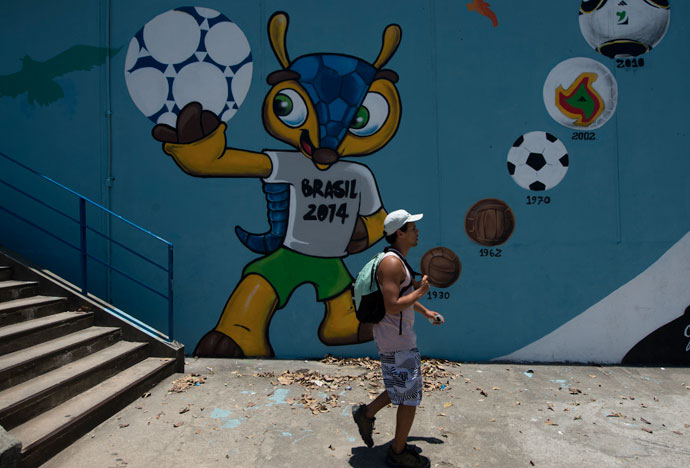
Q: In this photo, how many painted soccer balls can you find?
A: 6